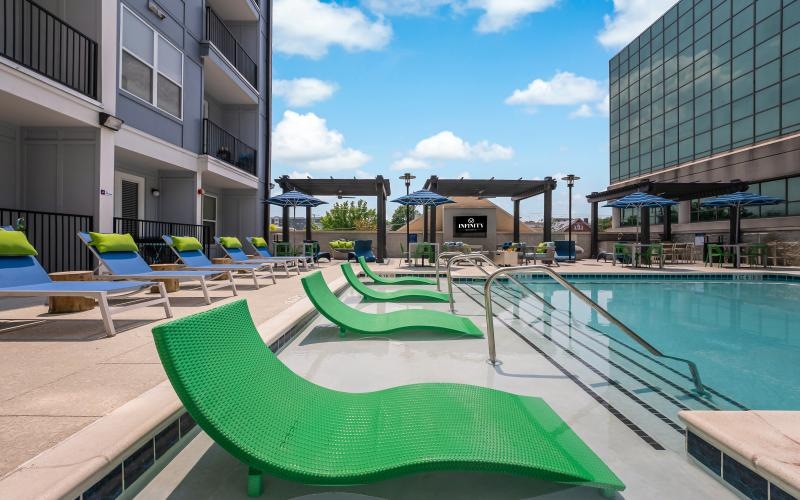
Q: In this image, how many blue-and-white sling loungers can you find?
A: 5